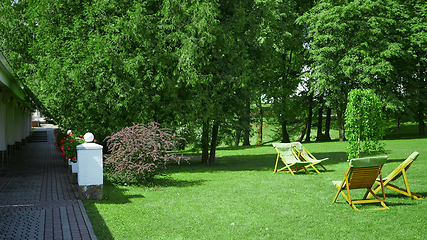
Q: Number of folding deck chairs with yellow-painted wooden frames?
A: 4